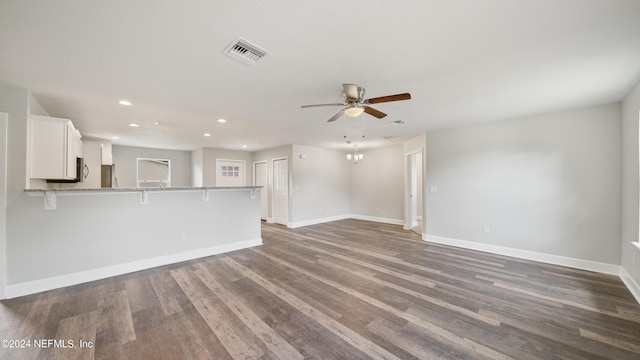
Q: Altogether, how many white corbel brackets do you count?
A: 4